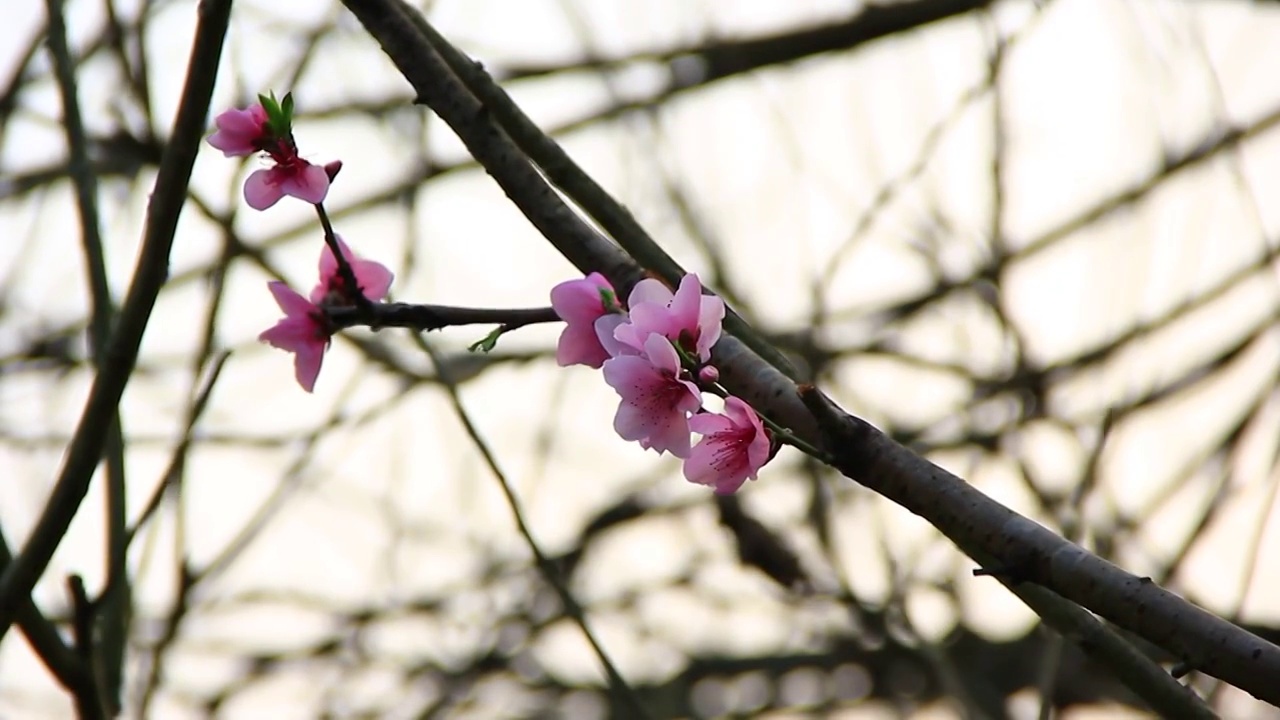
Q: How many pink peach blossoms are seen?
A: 8